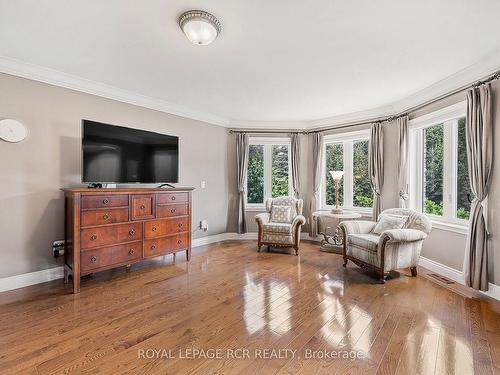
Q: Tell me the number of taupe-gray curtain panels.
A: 6